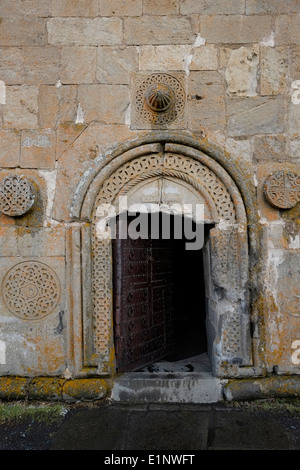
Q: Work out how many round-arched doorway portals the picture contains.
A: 1